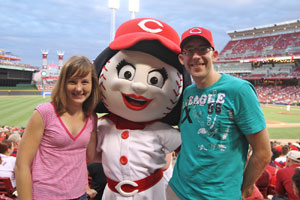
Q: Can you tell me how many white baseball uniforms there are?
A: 1